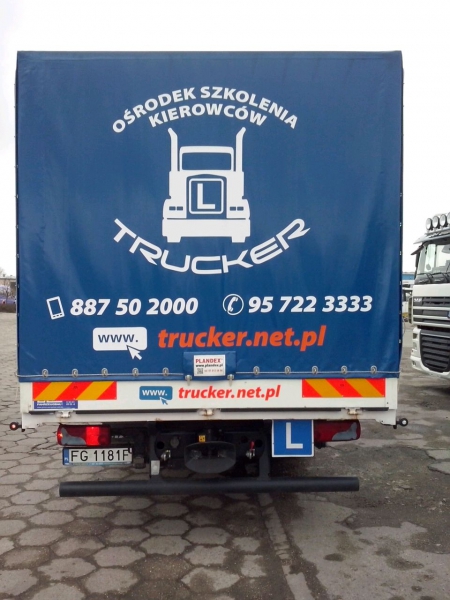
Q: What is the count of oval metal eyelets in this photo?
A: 10